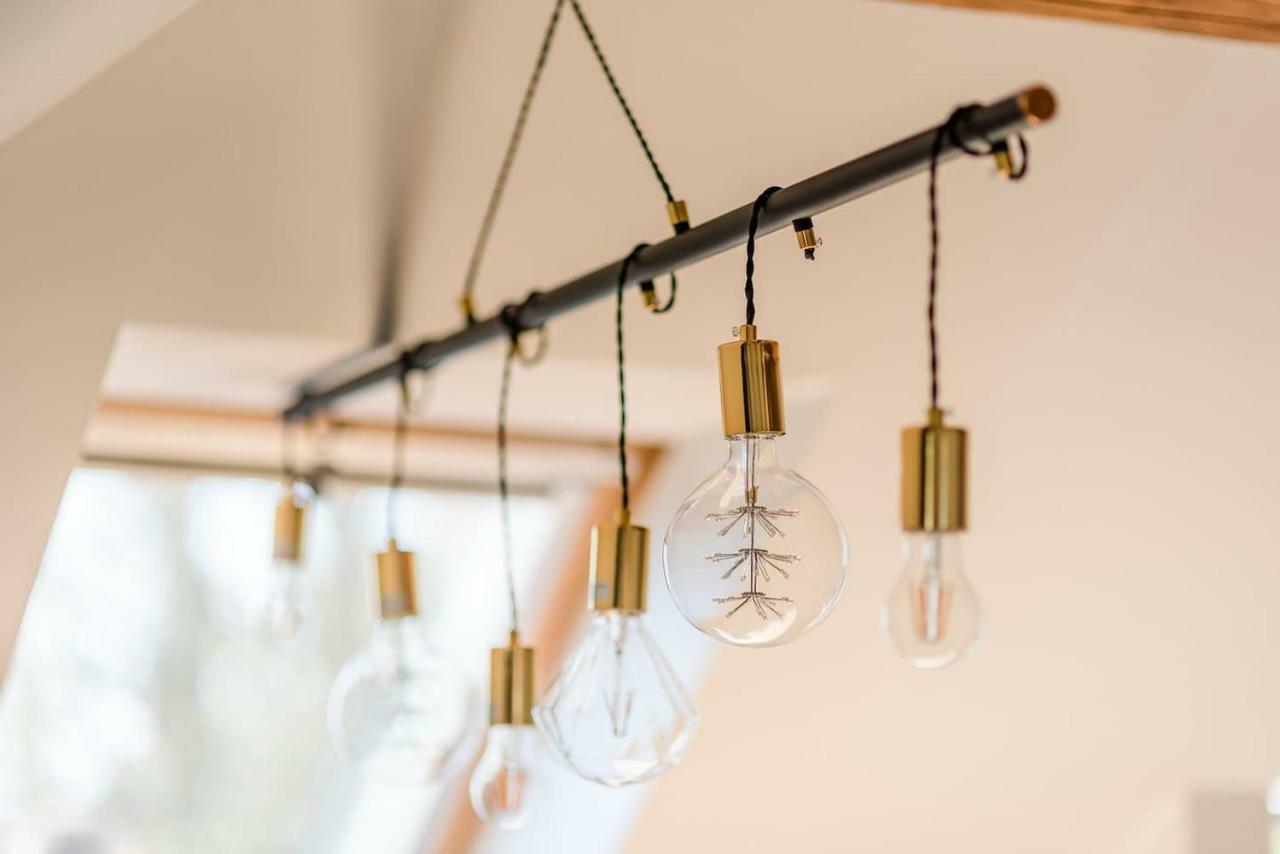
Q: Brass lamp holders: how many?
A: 6